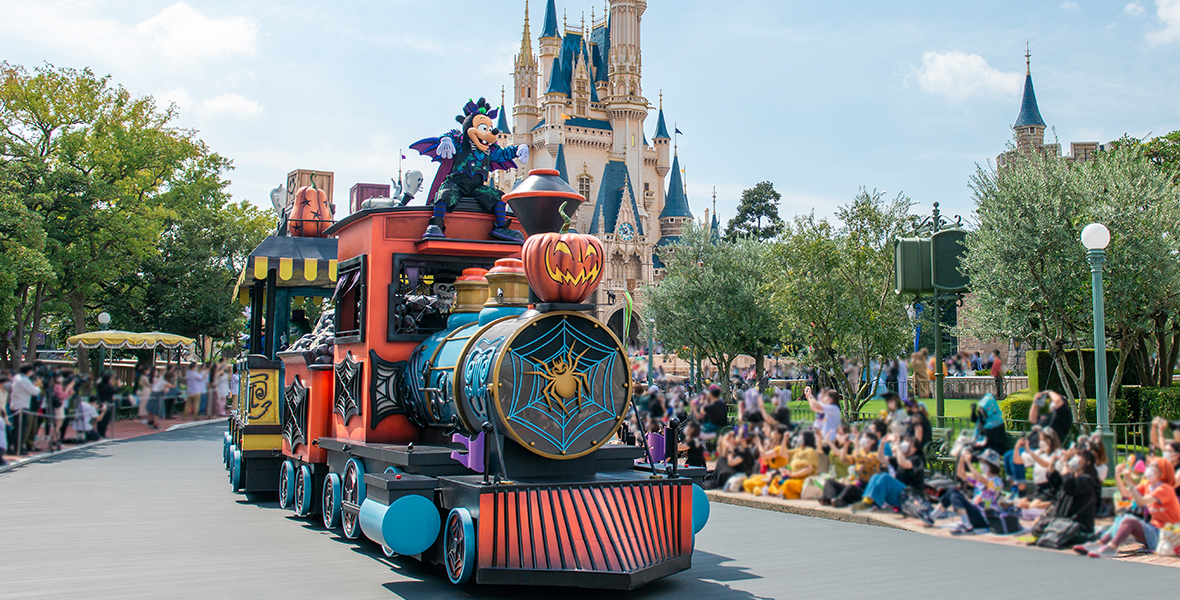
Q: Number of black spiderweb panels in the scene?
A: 3